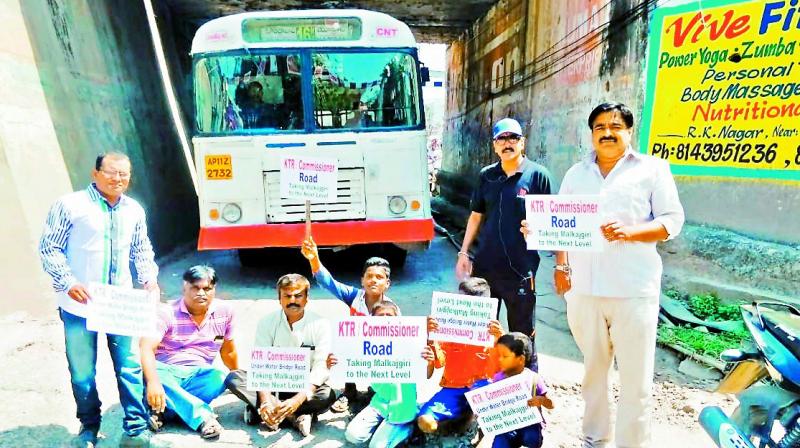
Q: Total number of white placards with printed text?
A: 7